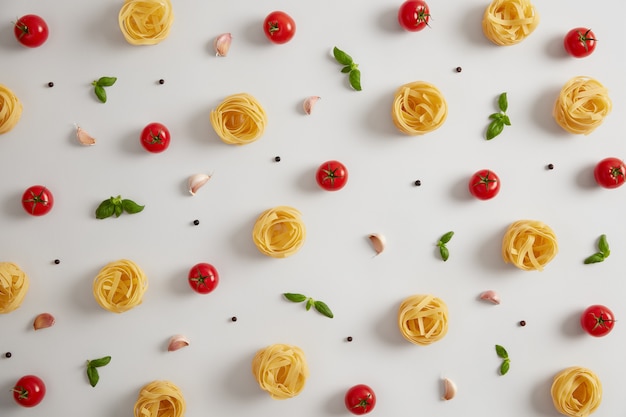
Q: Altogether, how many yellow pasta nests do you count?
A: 14